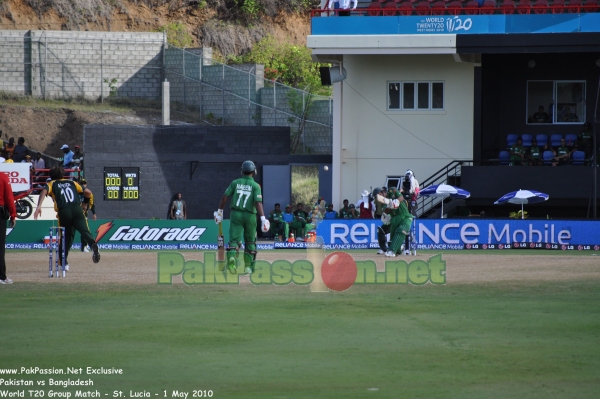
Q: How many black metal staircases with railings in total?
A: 1